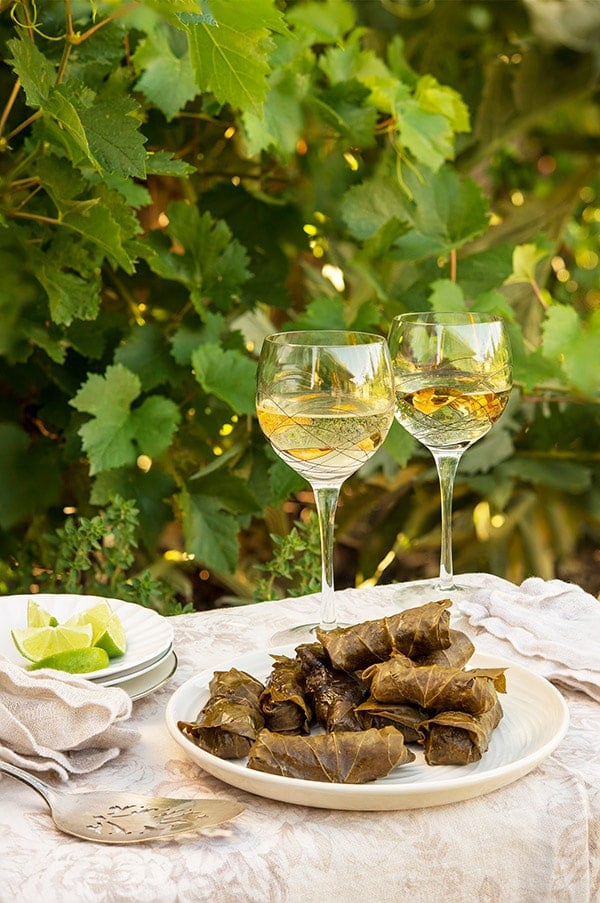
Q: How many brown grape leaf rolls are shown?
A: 9